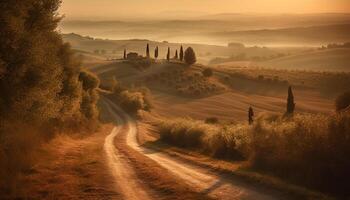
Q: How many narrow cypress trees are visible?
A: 8